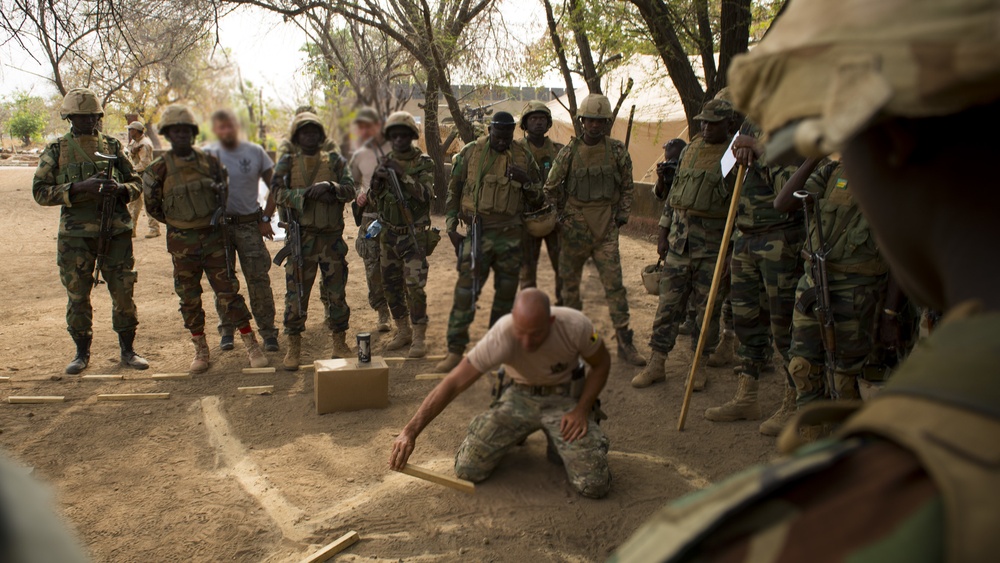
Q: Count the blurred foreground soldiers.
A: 1